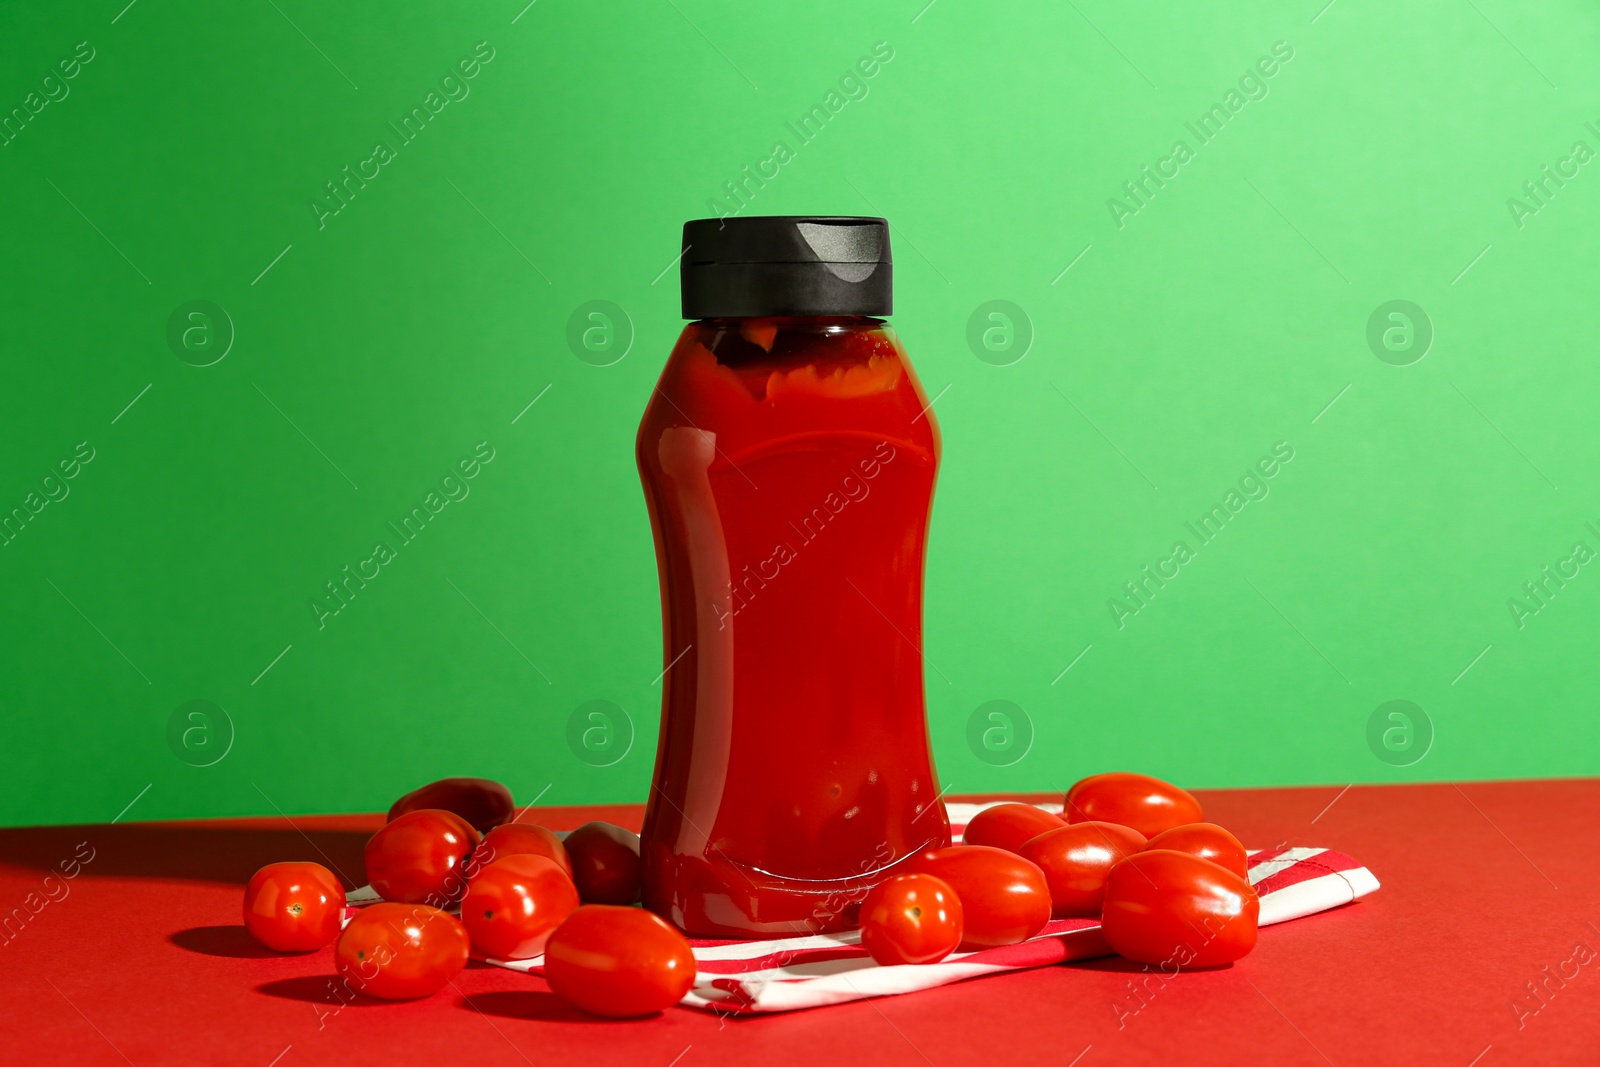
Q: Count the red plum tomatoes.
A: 15